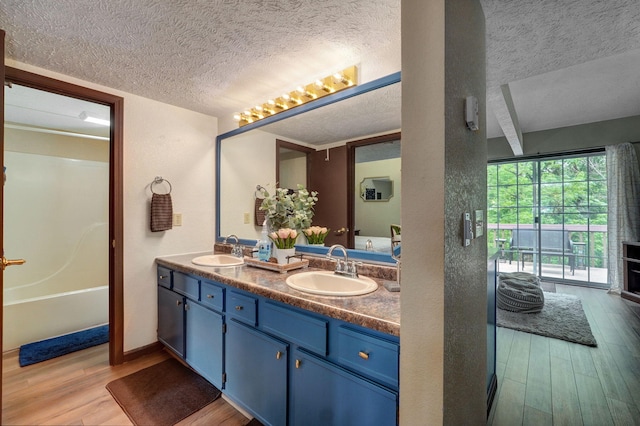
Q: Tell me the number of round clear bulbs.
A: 8